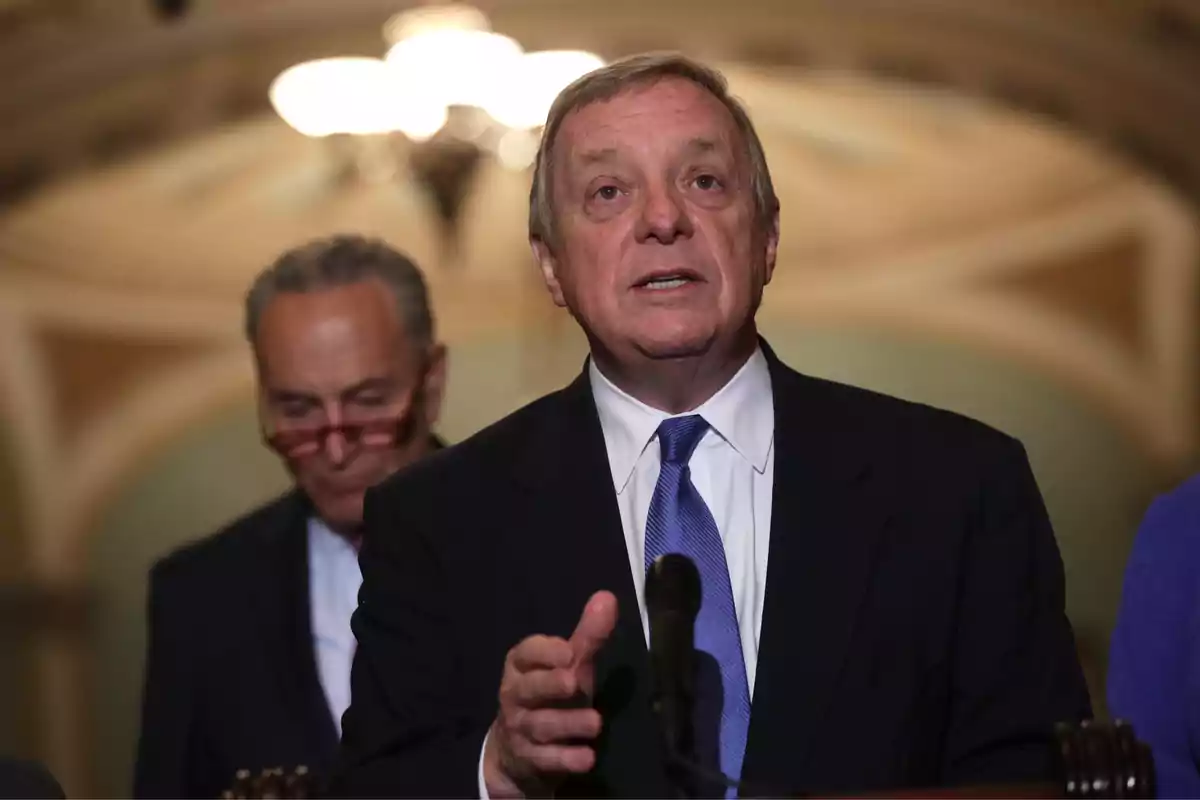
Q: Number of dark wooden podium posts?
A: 2